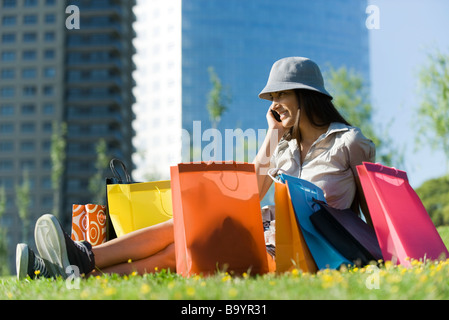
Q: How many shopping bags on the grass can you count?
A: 8